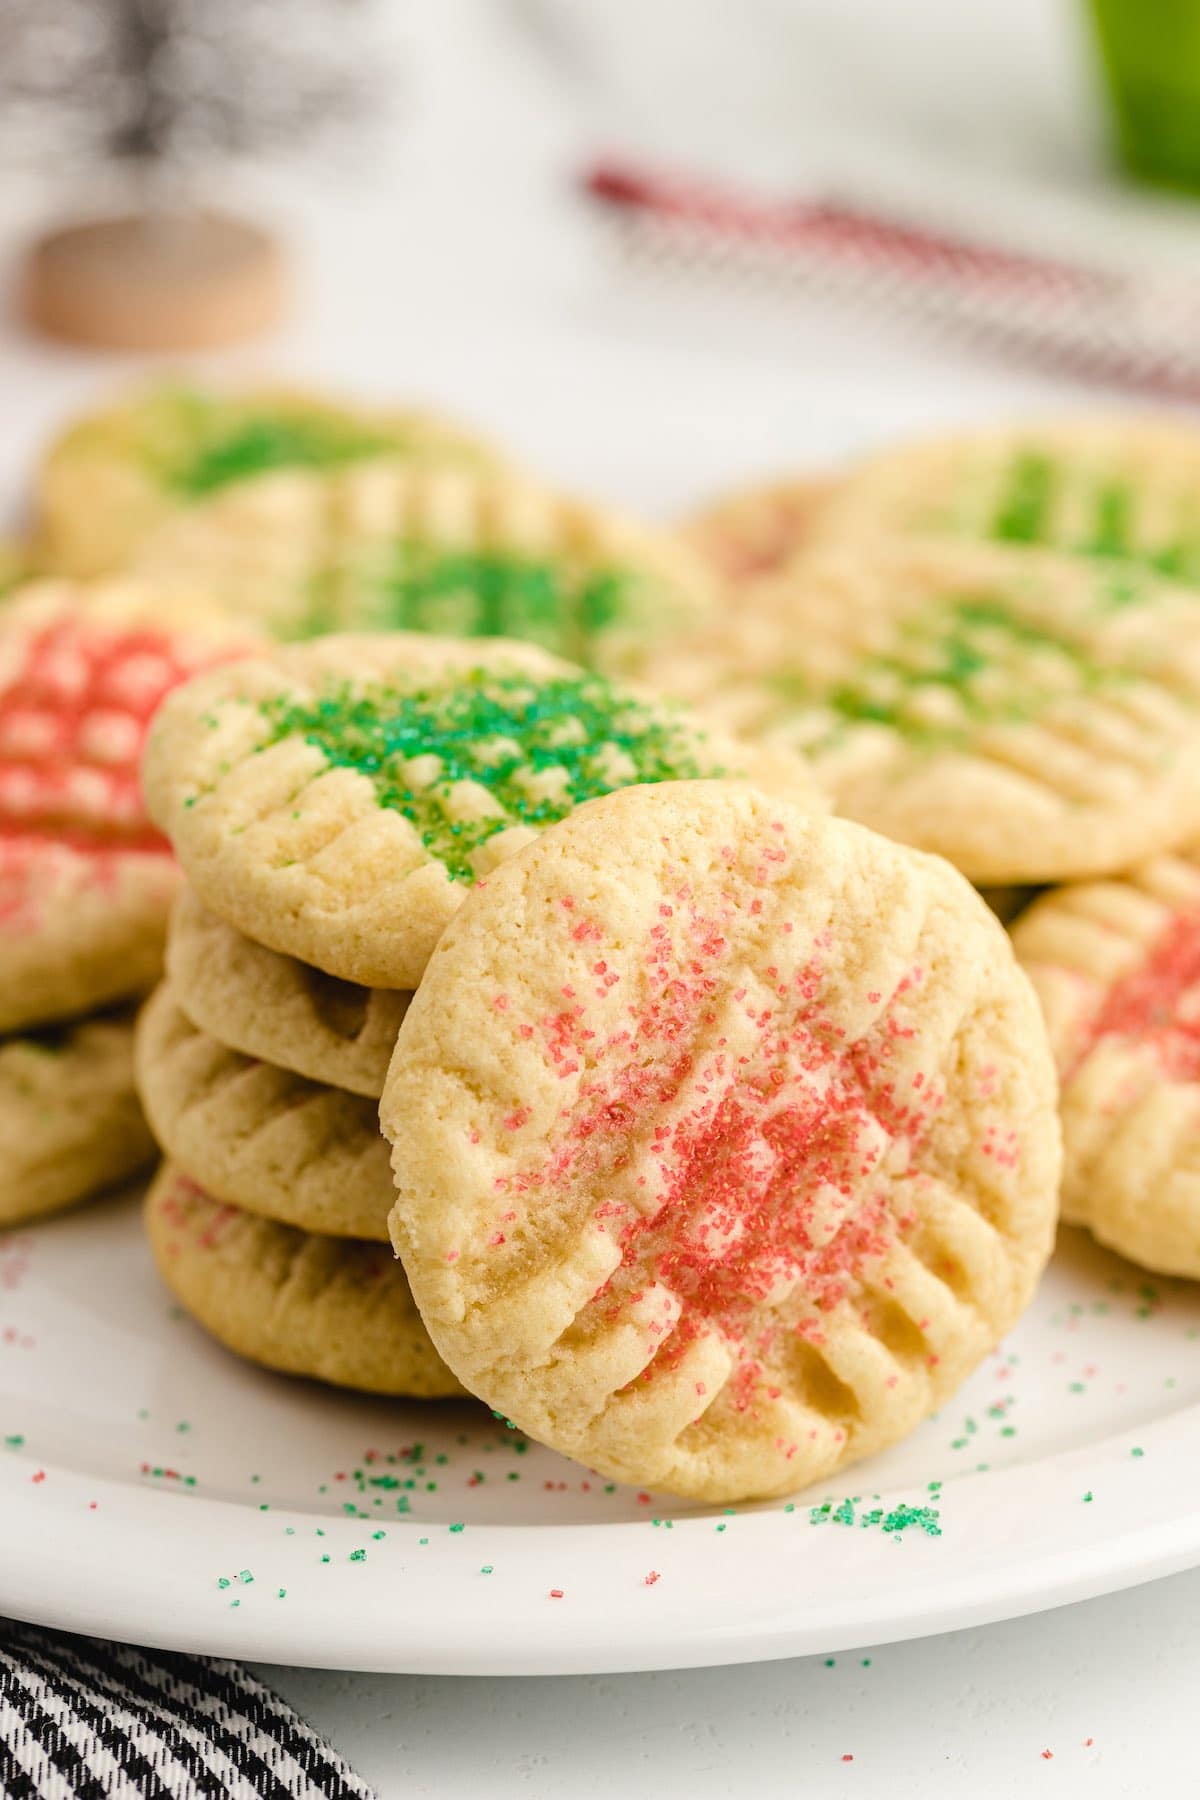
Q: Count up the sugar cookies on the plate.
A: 13